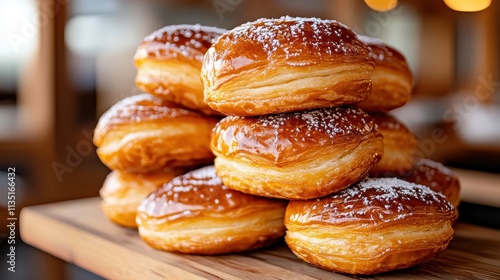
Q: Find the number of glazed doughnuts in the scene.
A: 10